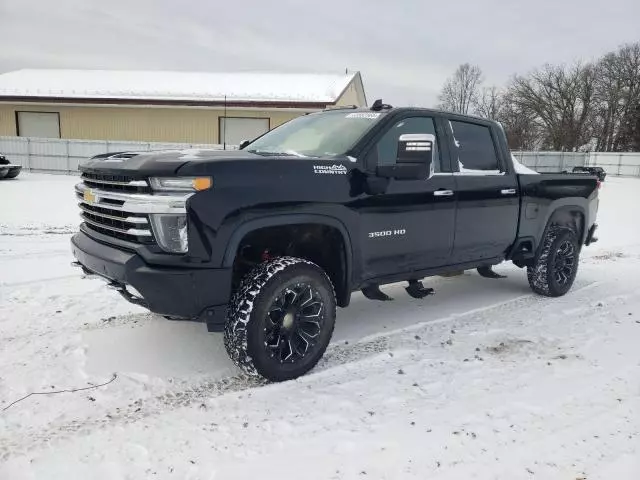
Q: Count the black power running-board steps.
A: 3